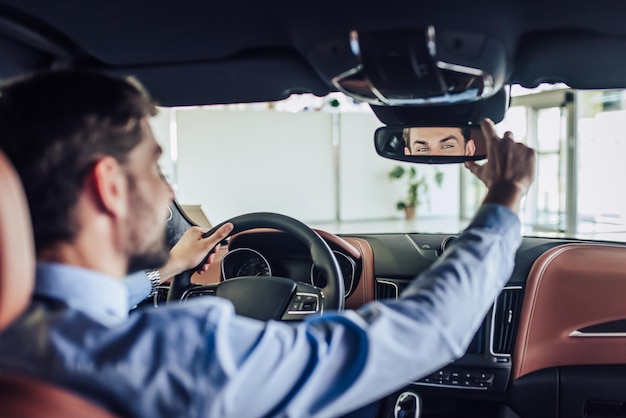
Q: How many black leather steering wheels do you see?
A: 1